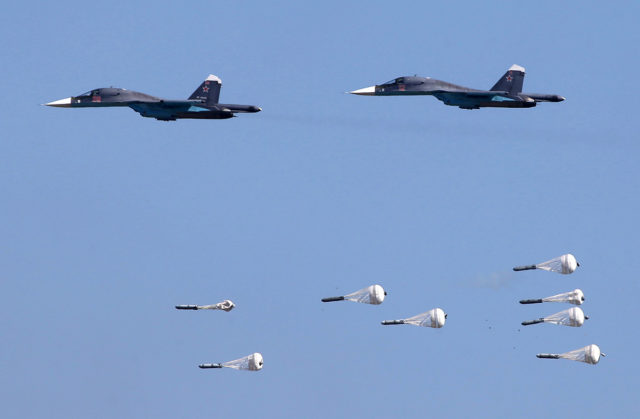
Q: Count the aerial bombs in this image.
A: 8